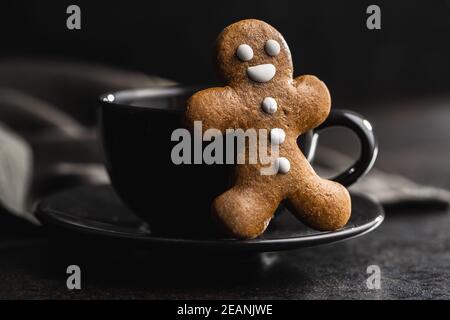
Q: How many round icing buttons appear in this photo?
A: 3